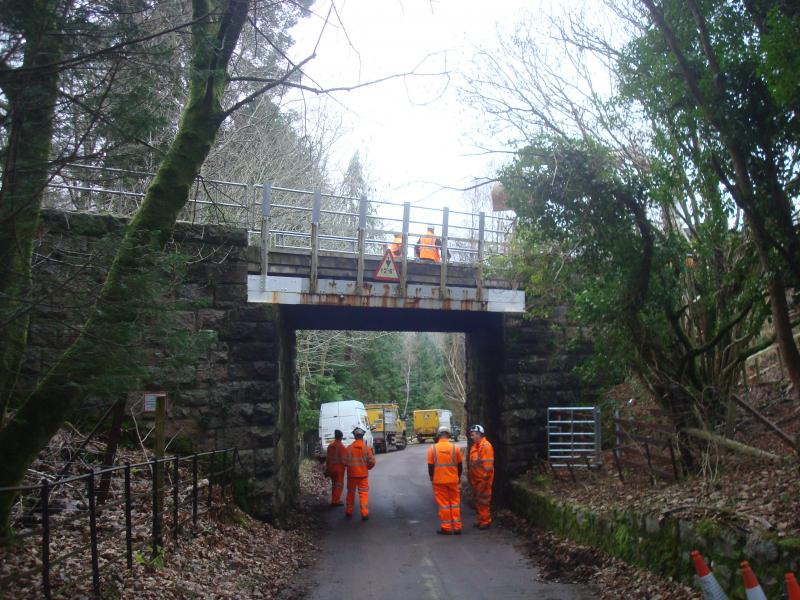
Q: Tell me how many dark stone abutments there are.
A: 2